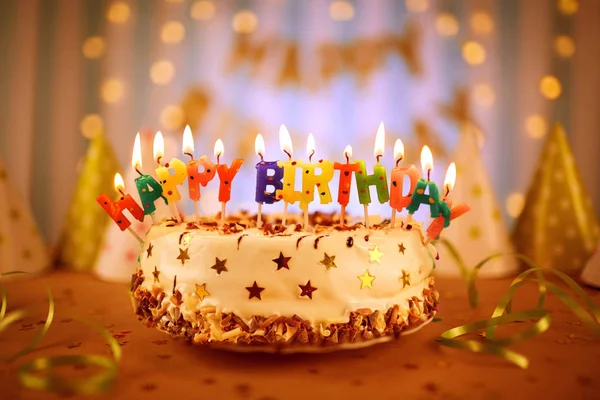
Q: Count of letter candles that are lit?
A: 13